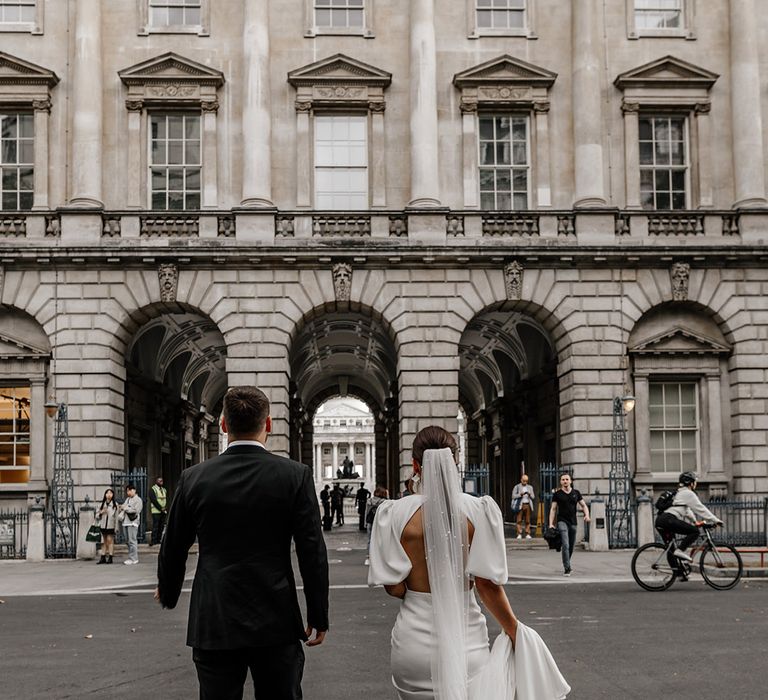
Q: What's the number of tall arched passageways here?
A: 3